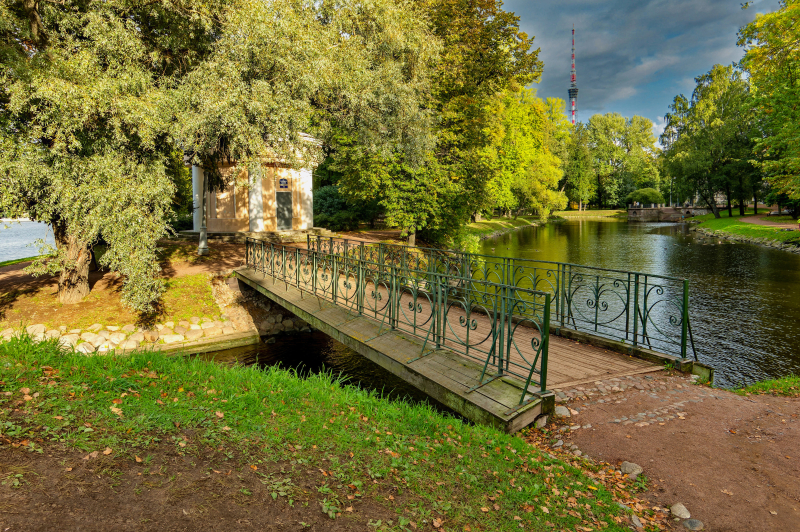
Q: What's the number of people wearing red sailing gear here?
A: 0